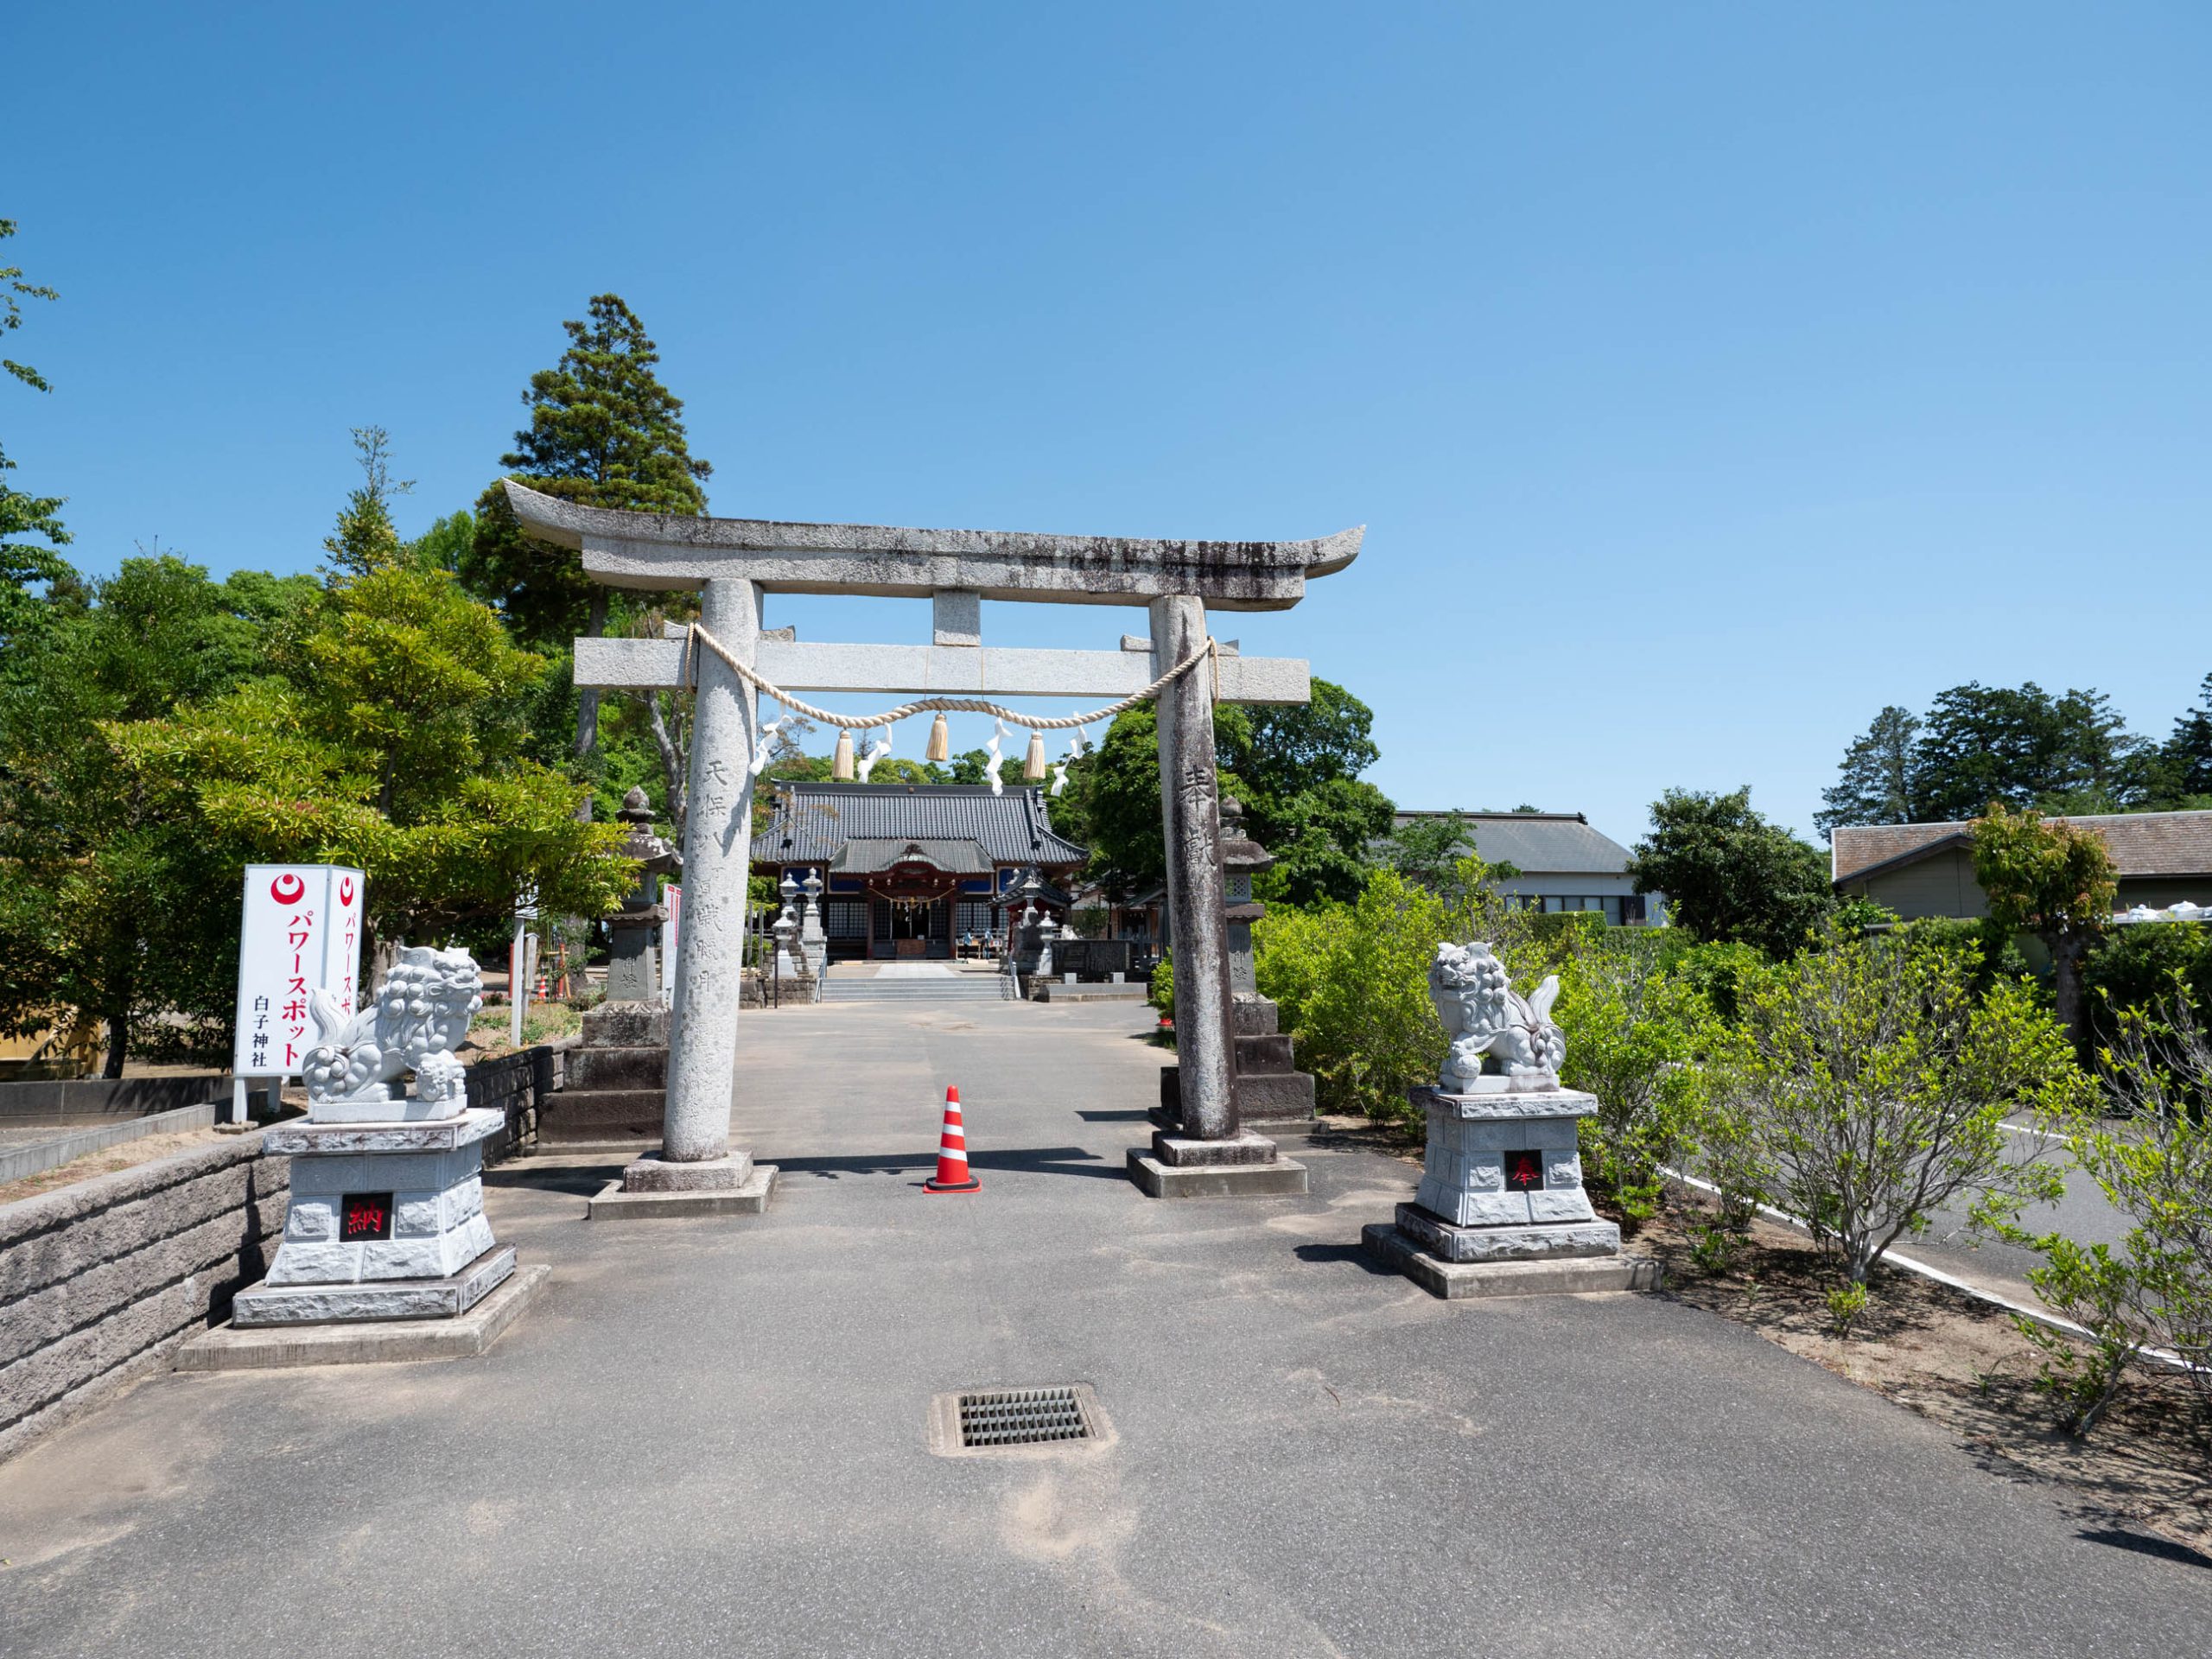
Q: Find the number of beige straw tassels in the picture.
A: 3